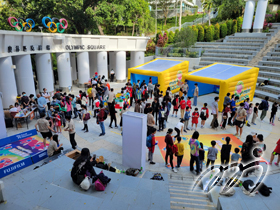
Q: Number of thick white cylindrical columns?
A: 10